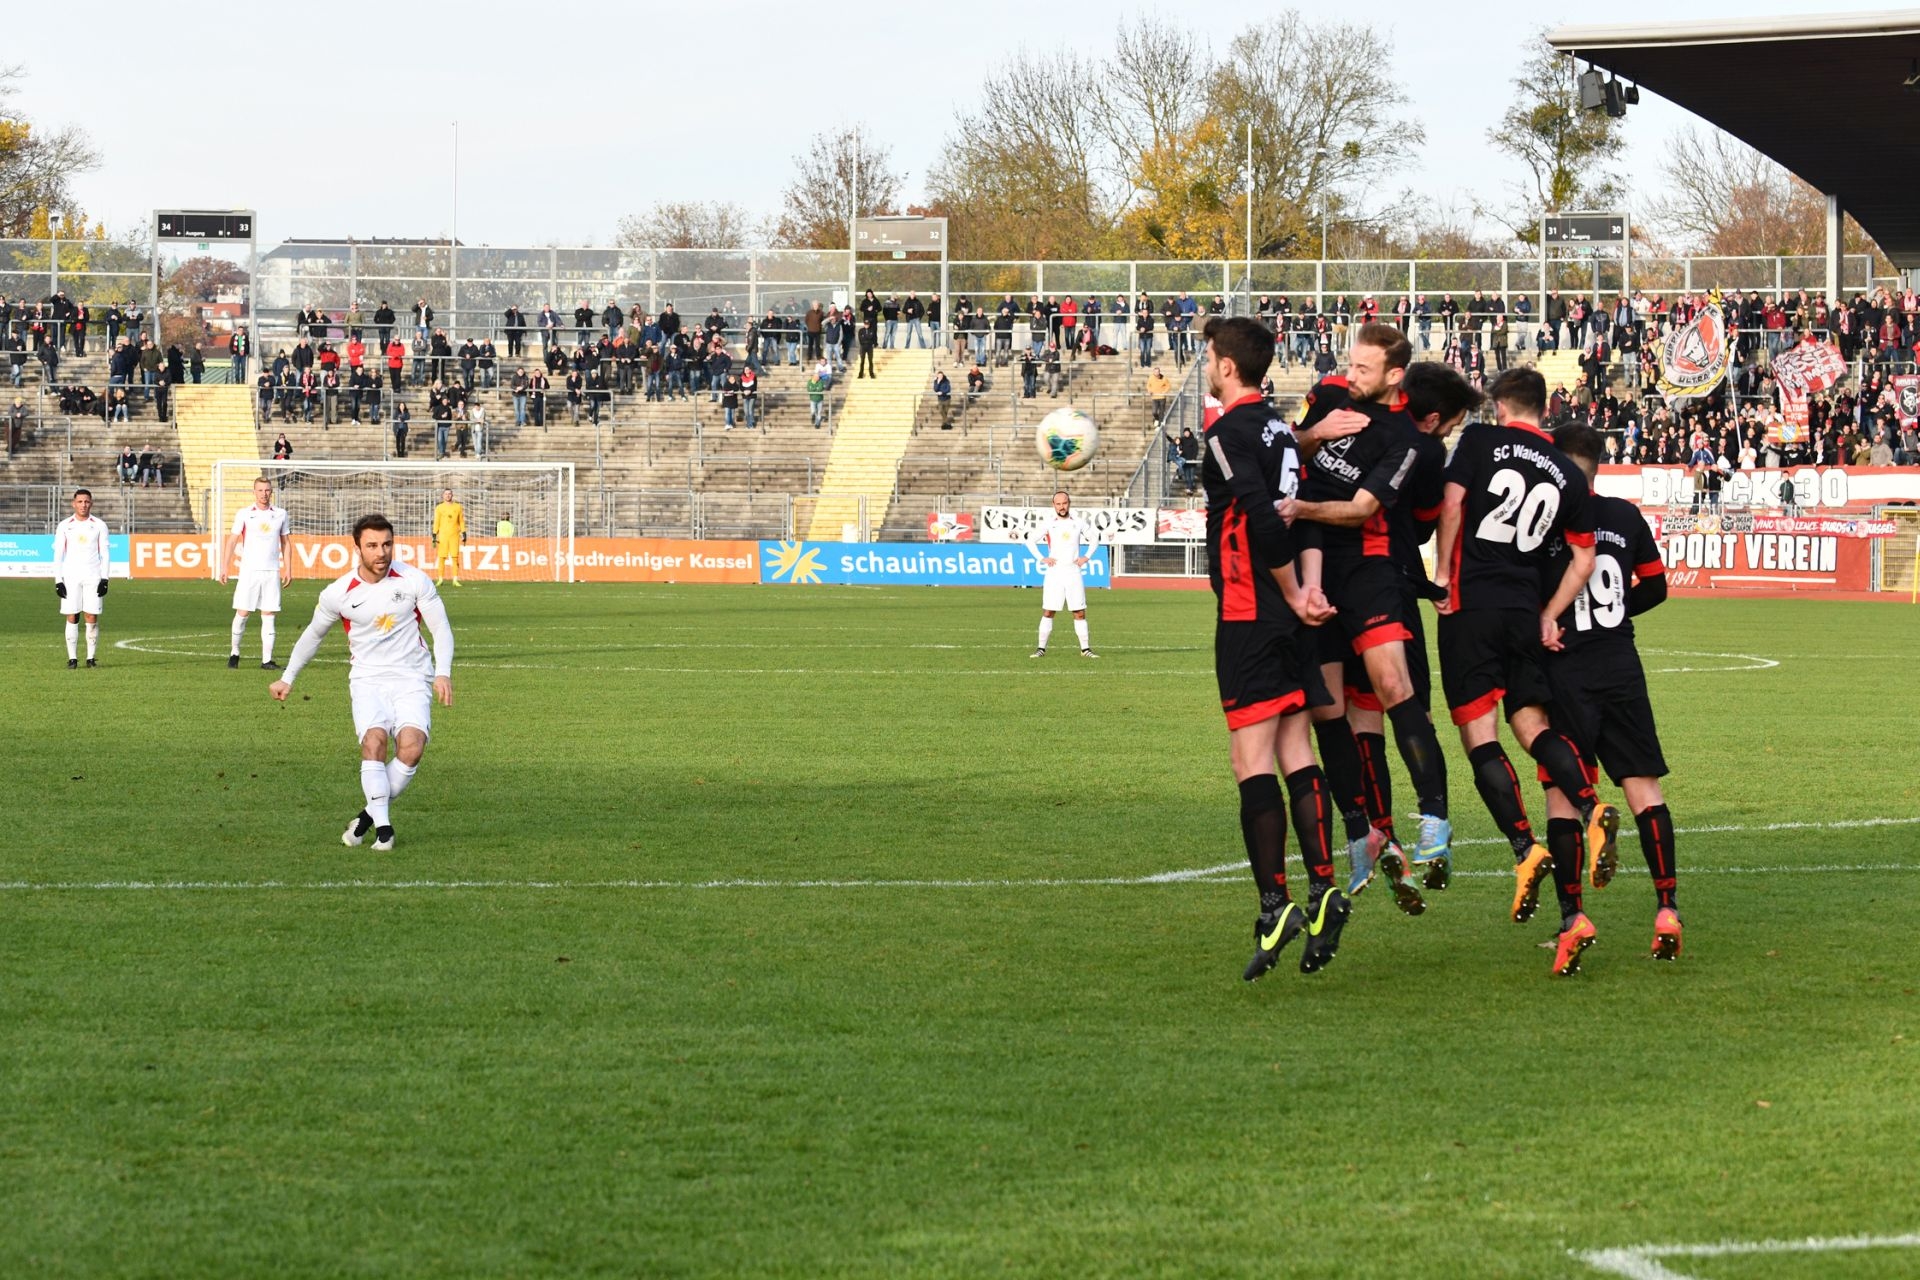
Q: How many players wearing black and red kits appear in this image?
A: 5